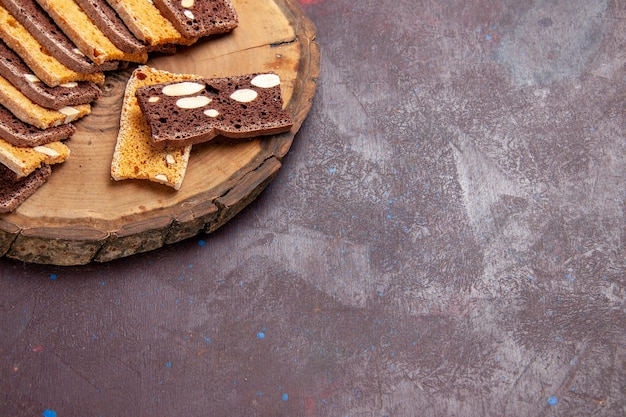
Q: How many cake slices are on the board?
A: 13